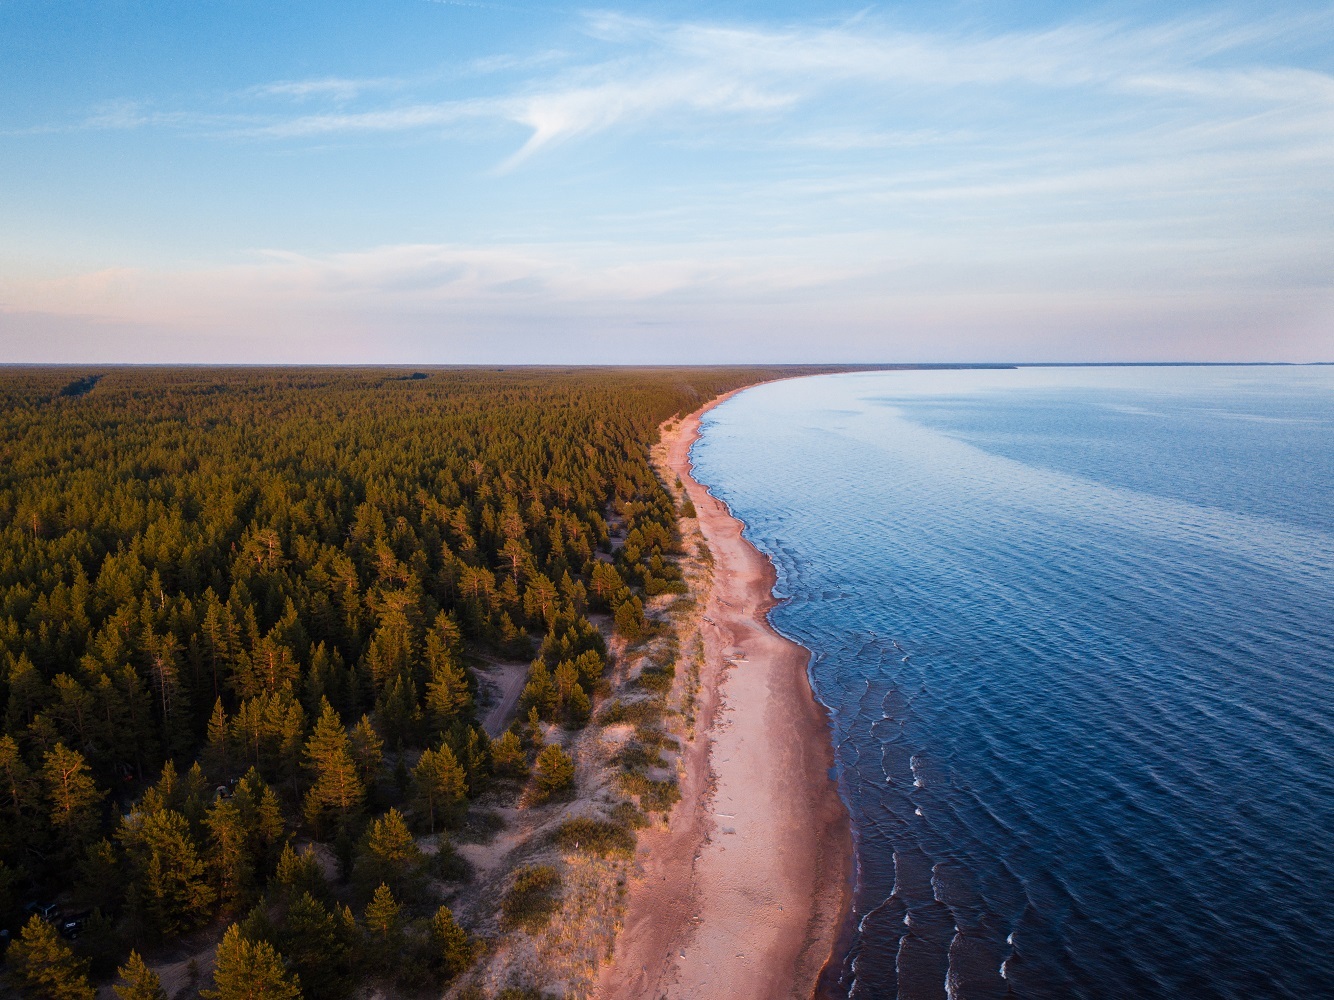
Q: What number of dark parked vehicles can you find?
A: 2